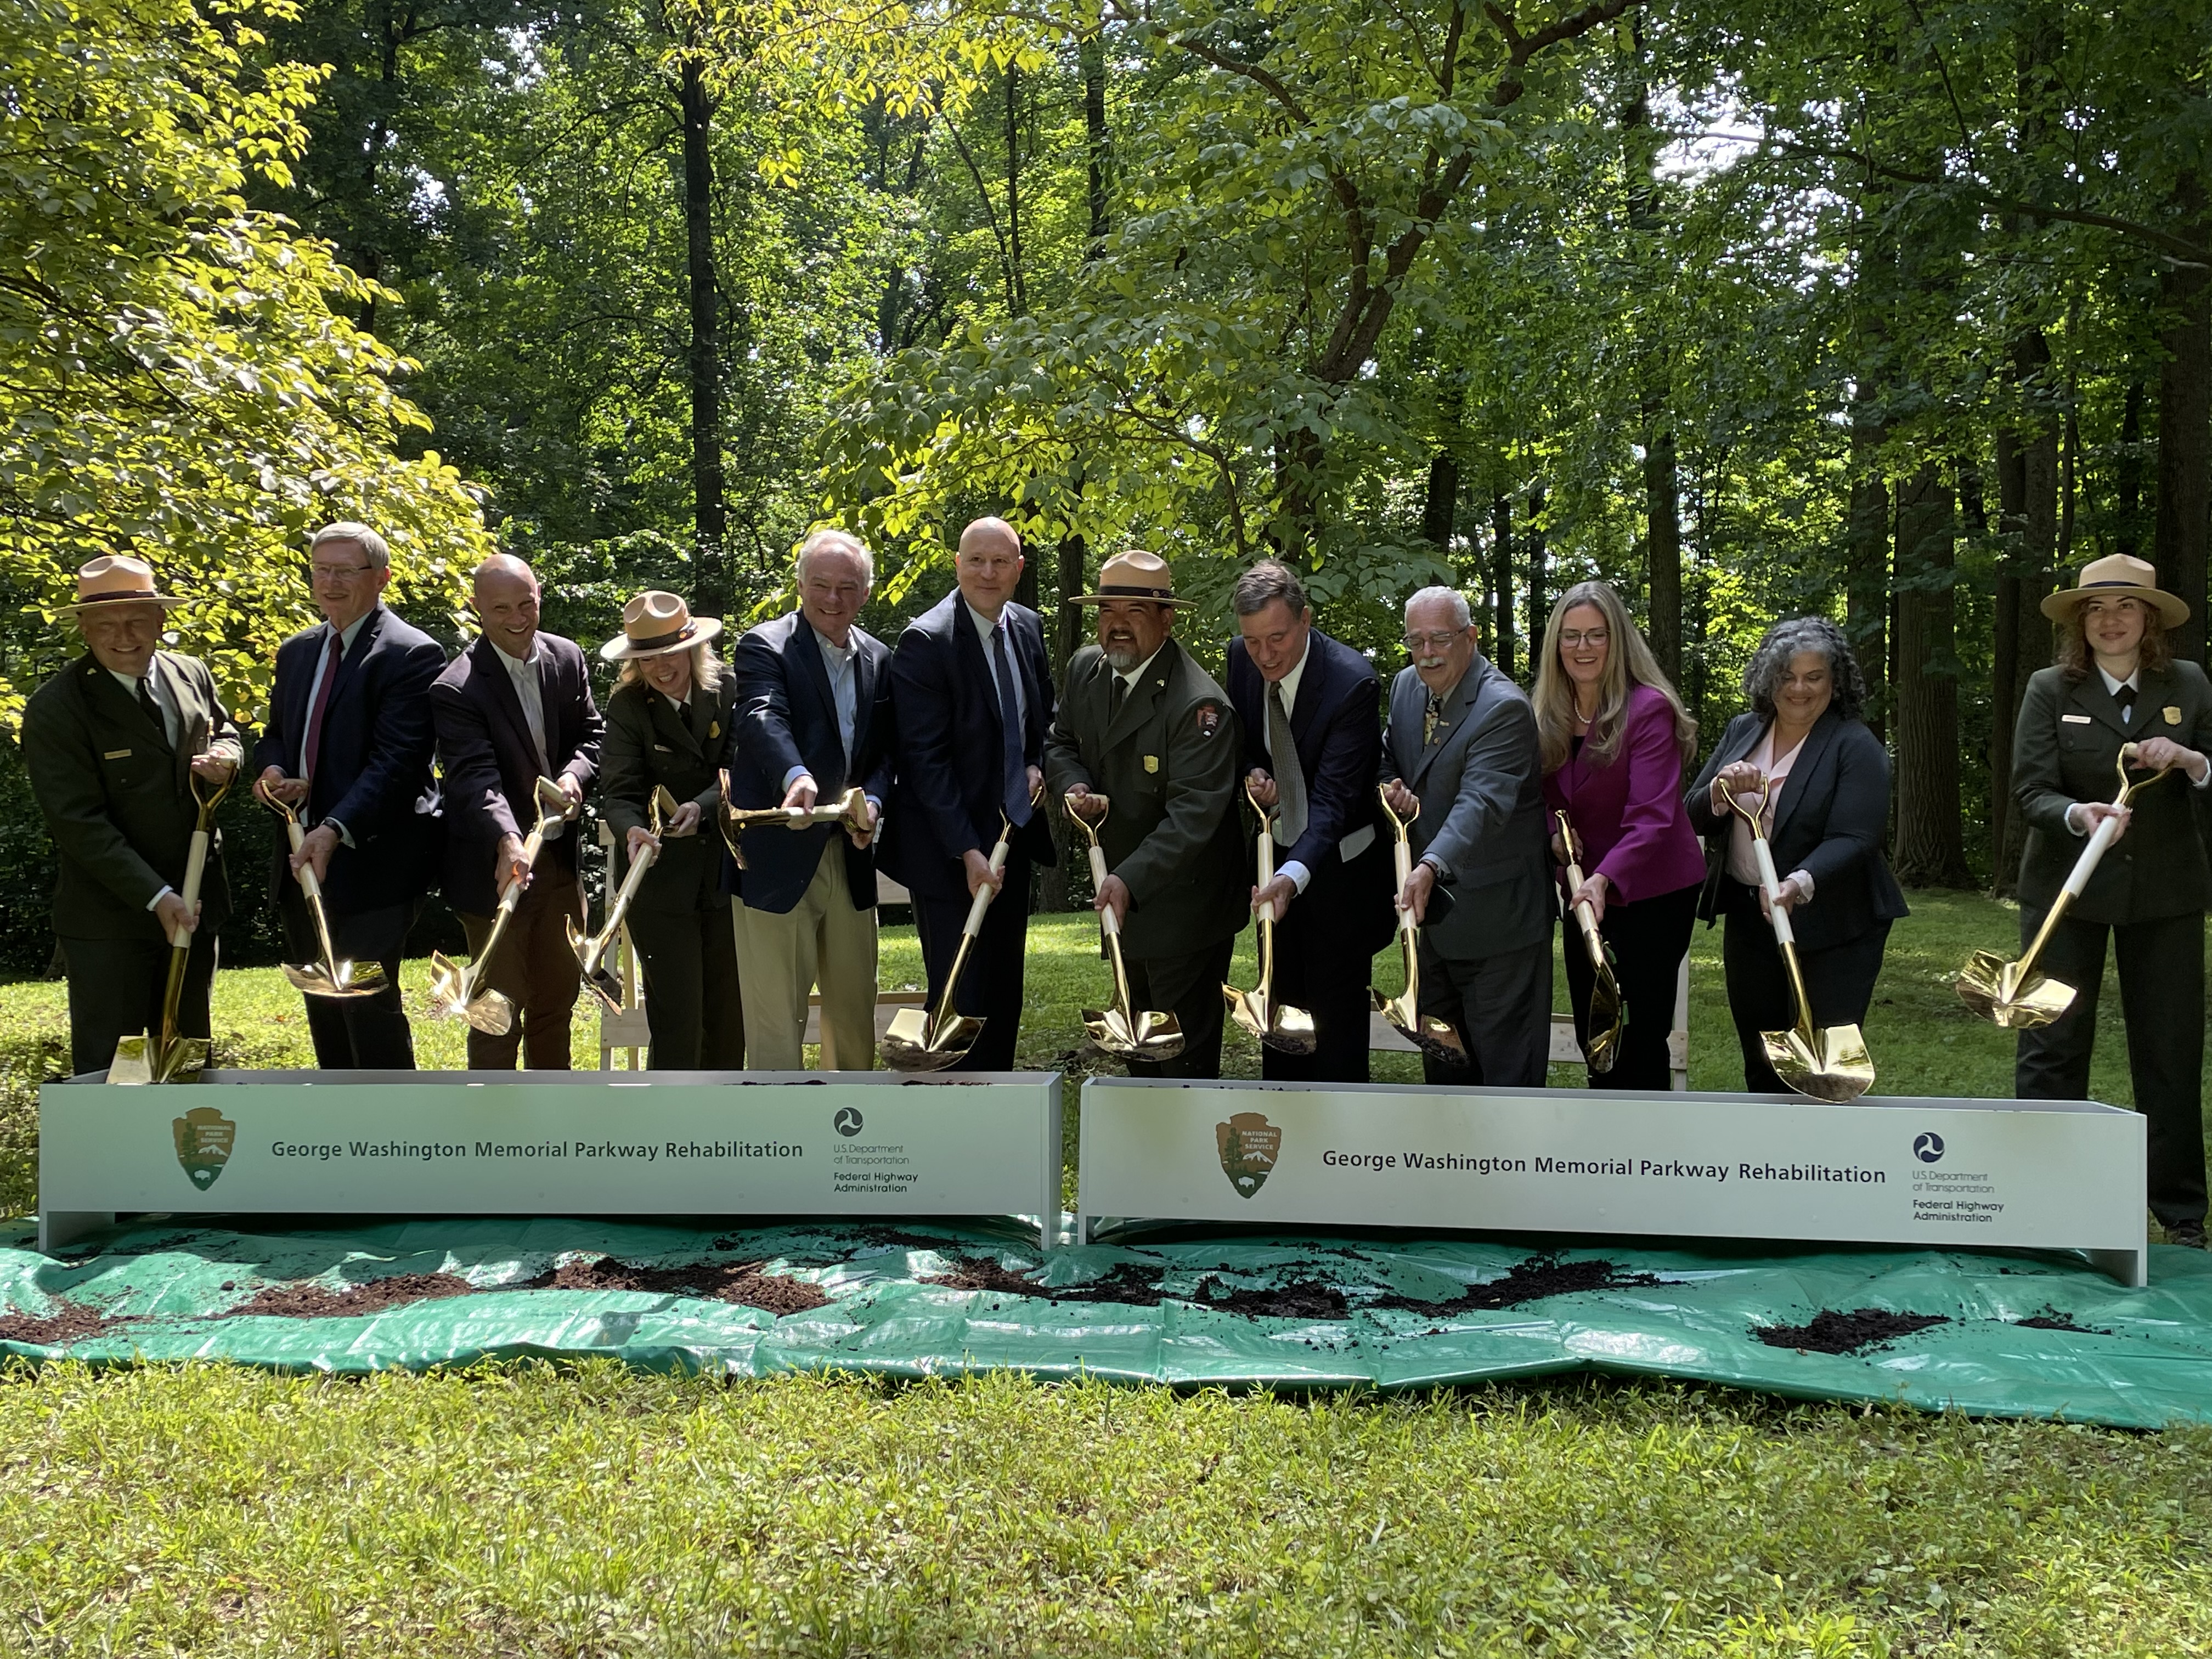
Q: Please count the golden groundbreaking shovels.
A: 12